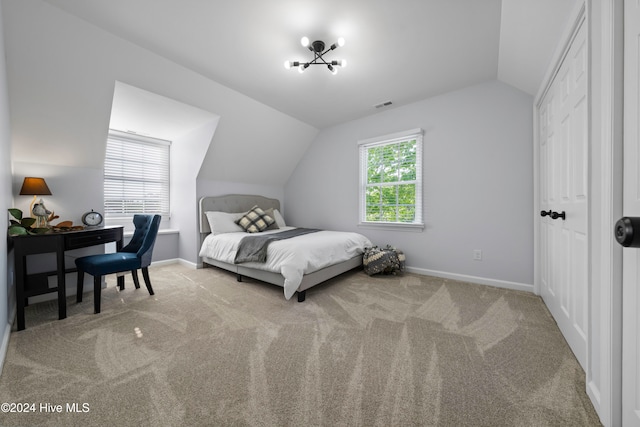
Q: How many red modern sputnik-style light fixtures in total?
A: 0